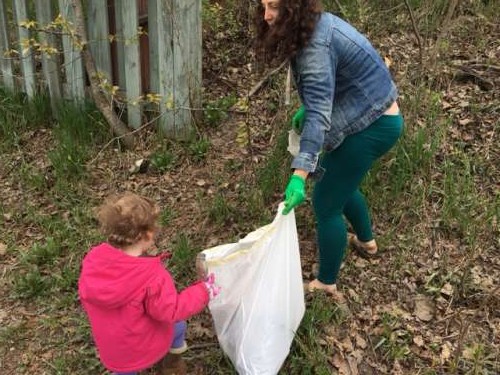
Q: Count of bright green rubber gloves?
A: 2